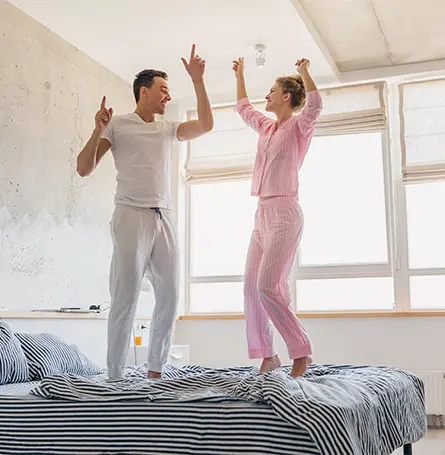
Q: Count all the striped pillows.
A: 2